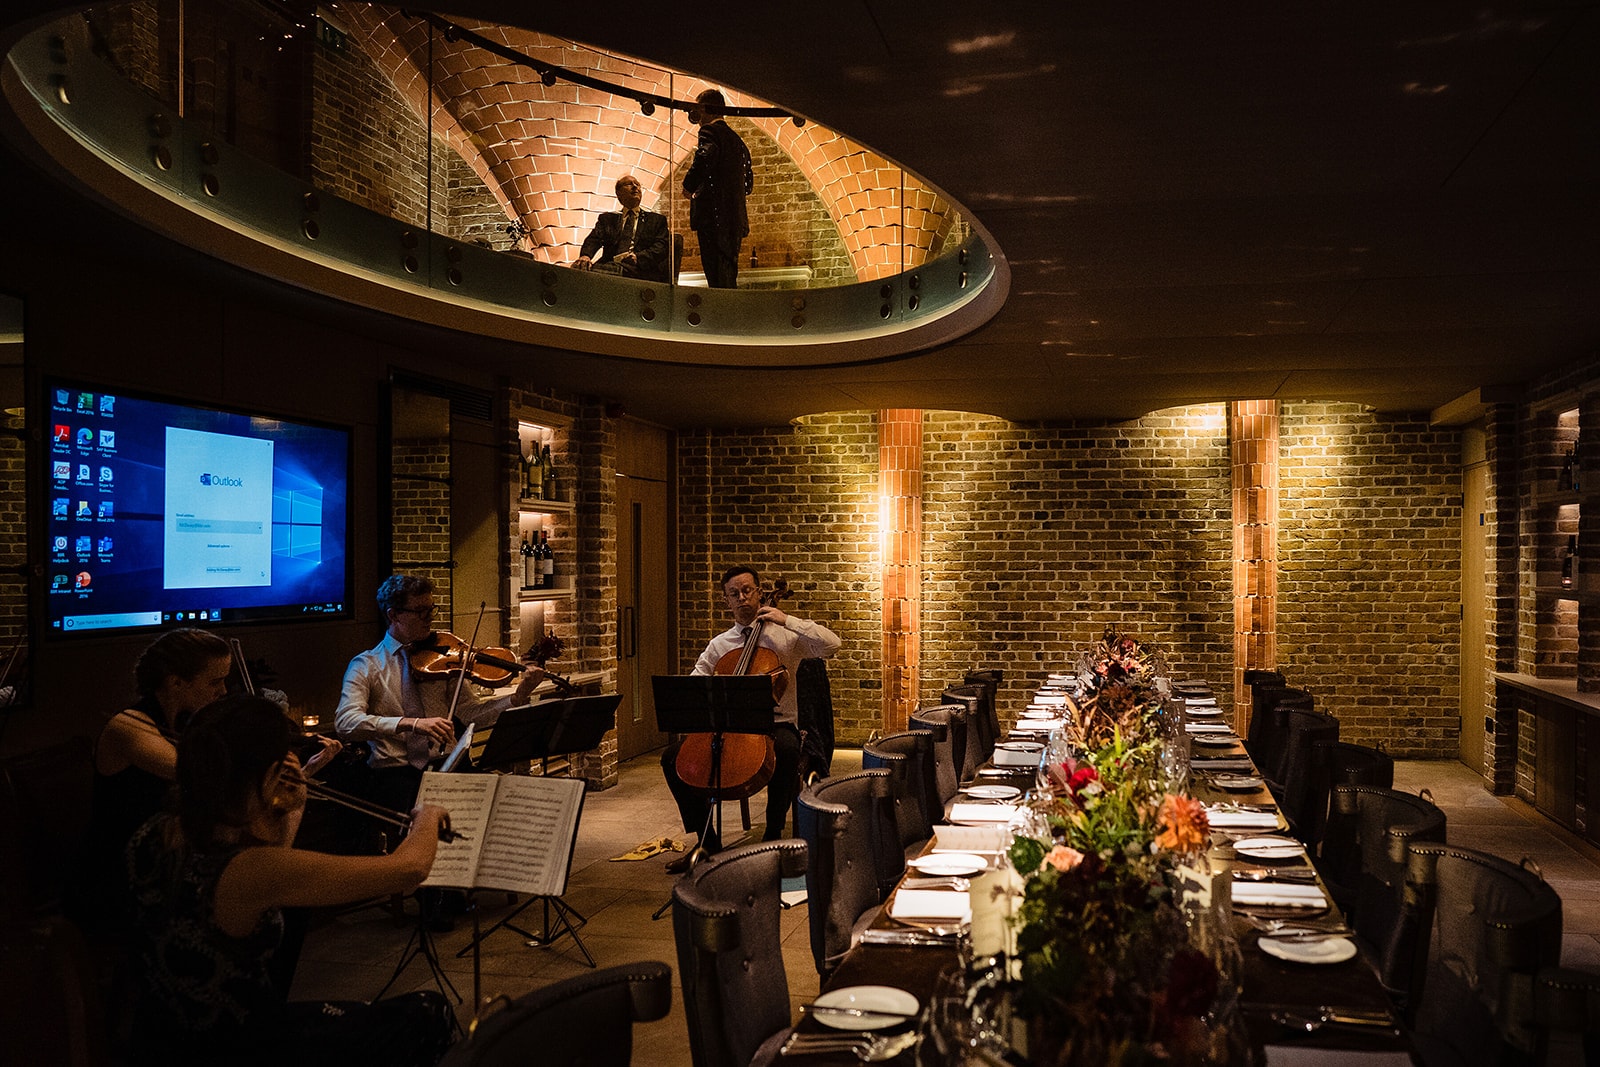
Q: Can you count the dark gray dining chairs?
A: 14